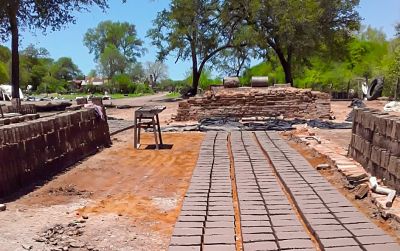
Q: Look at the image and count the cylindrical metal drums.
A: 2